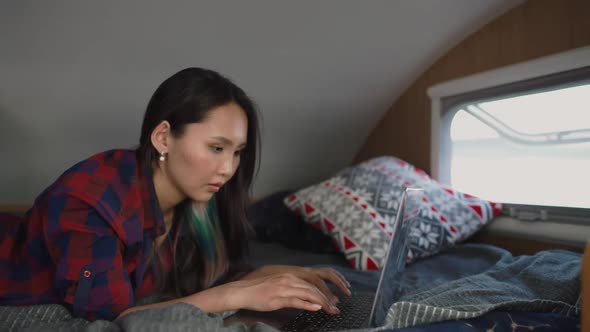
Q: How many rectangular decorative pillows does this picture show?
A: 1